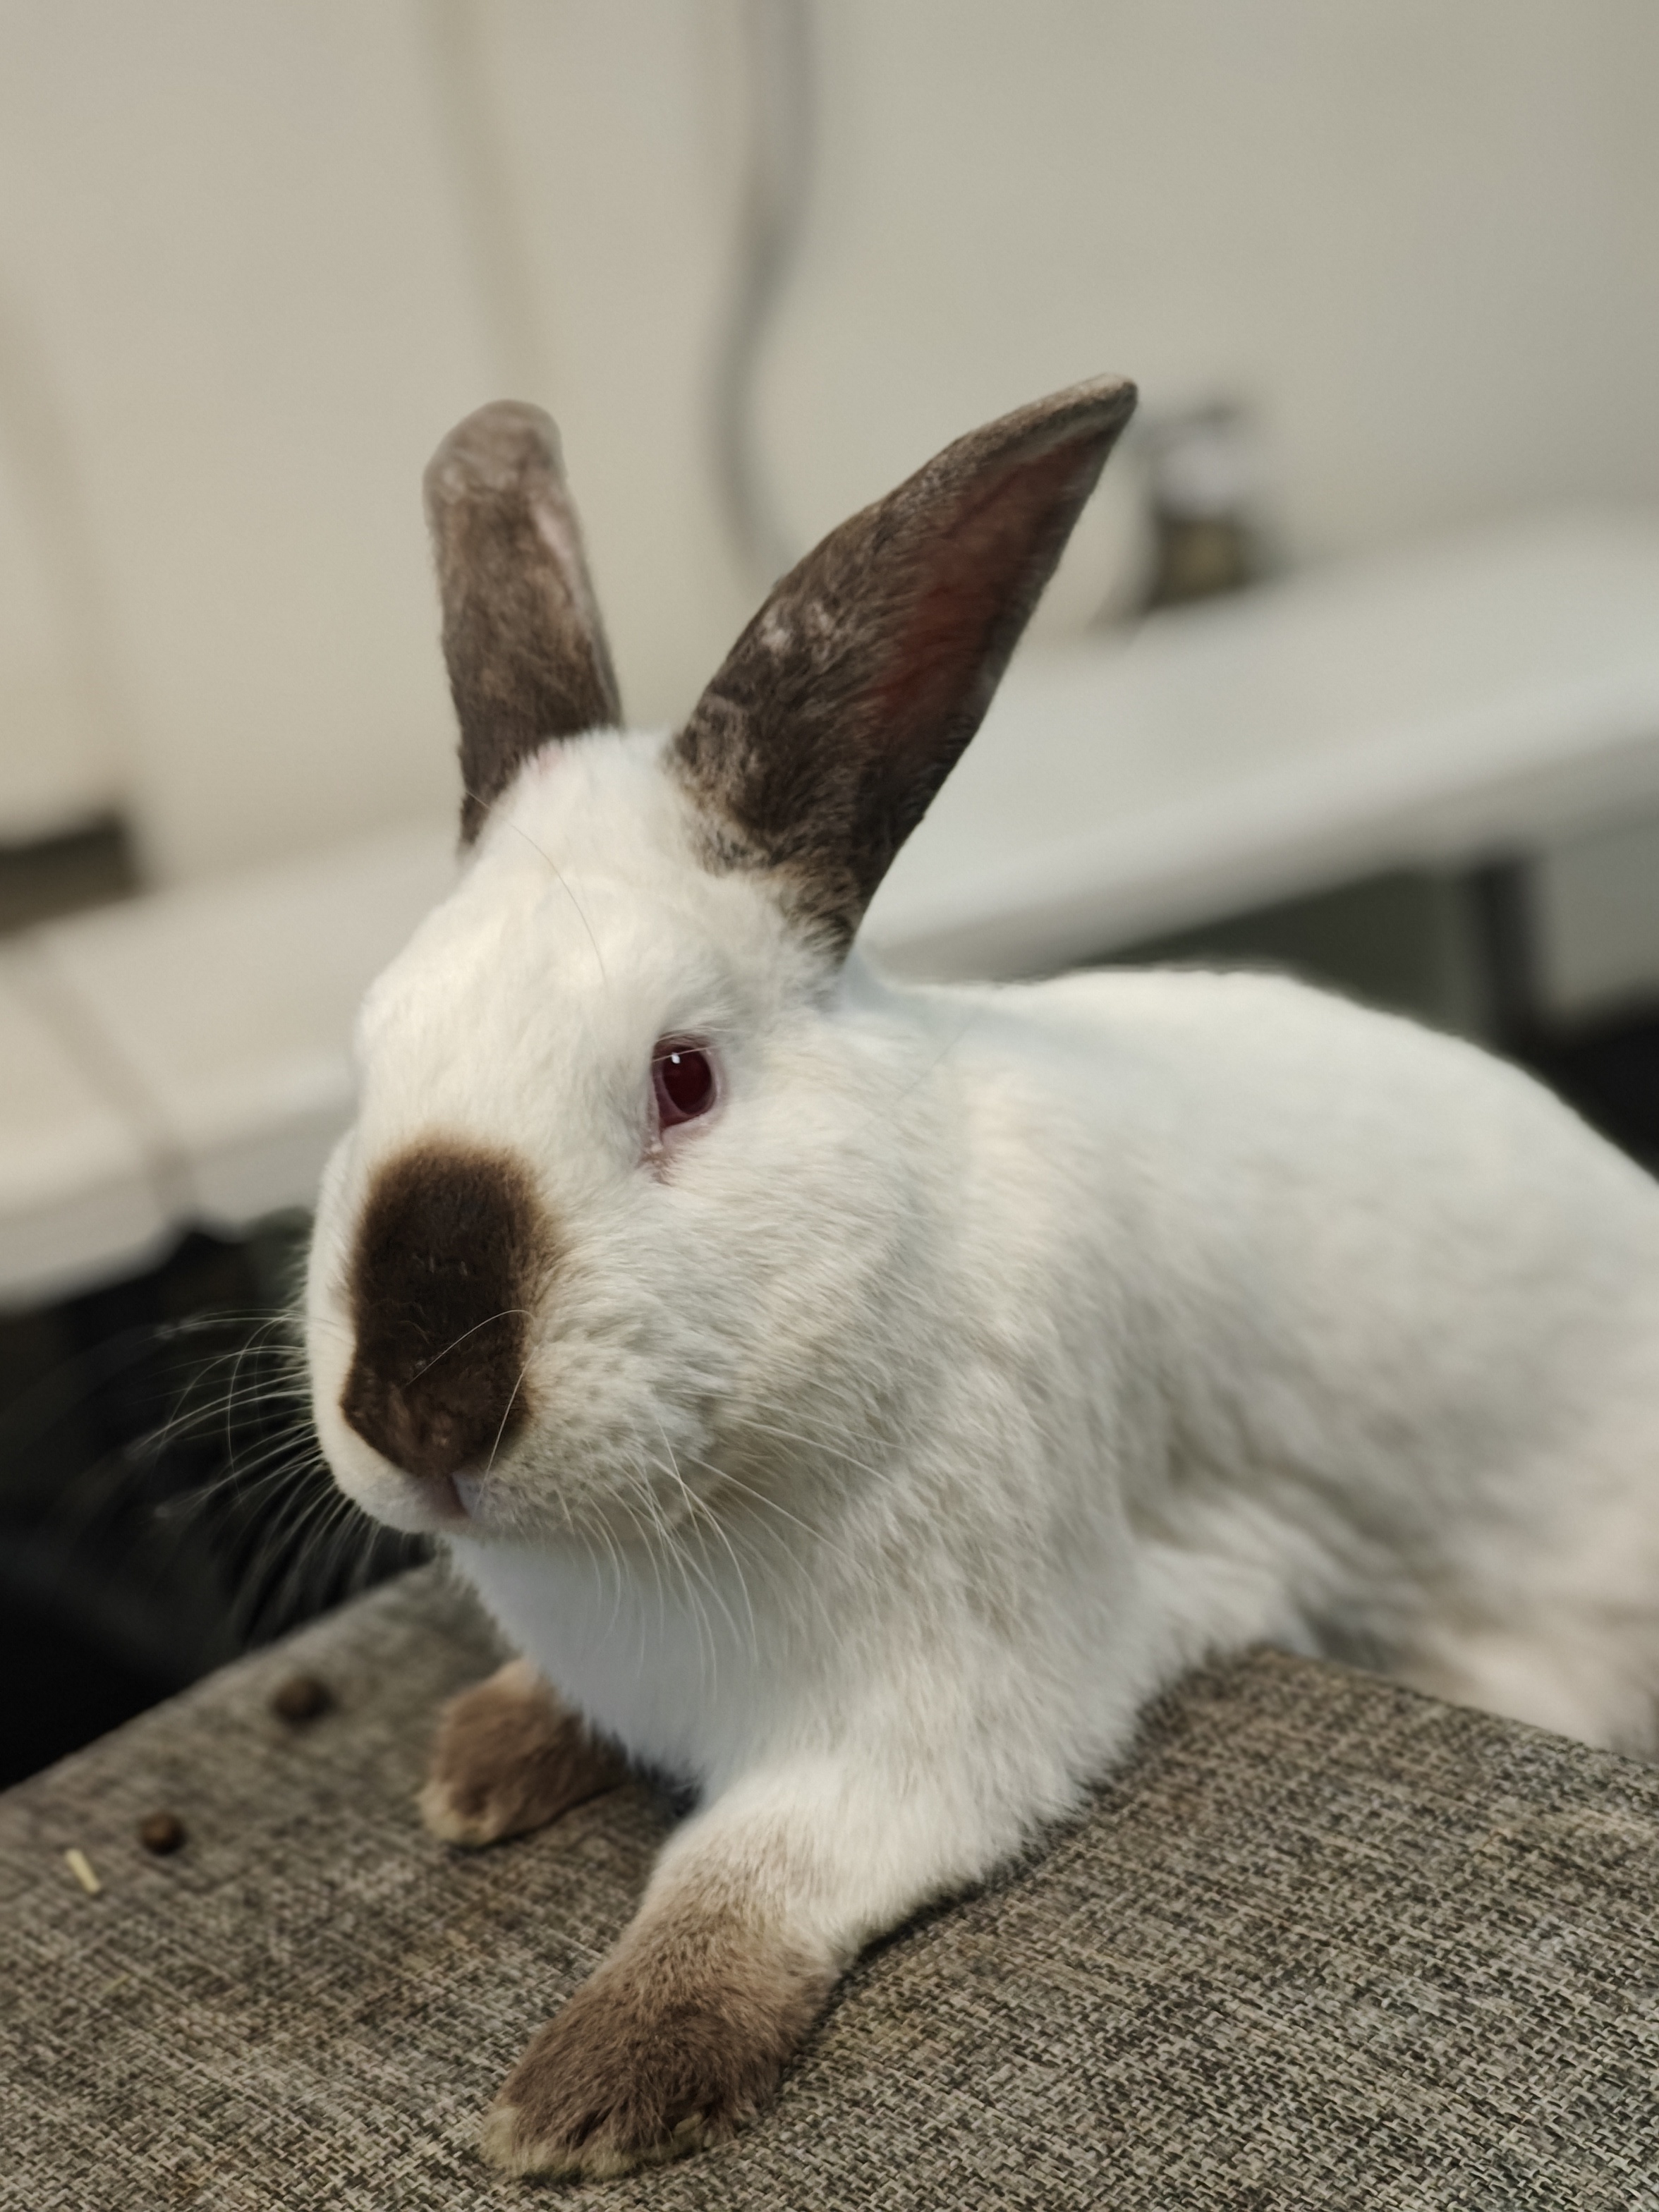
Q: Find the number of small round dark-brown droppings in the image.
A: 2